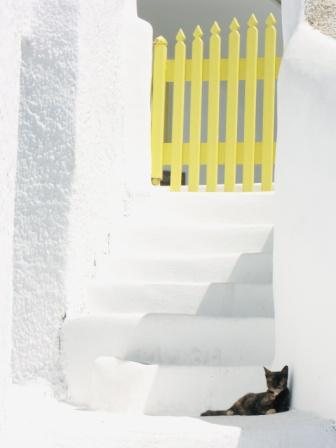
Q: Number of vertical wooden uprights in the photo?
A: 7